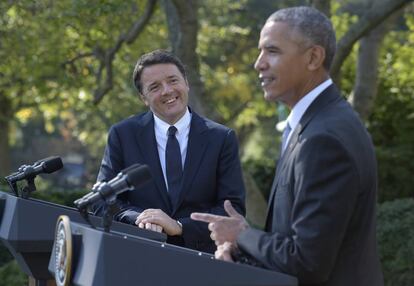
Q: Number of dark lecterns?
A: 2